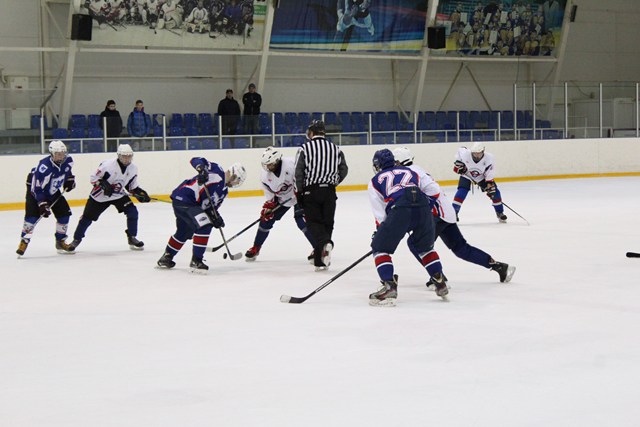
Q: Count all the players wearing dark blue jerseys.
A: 3